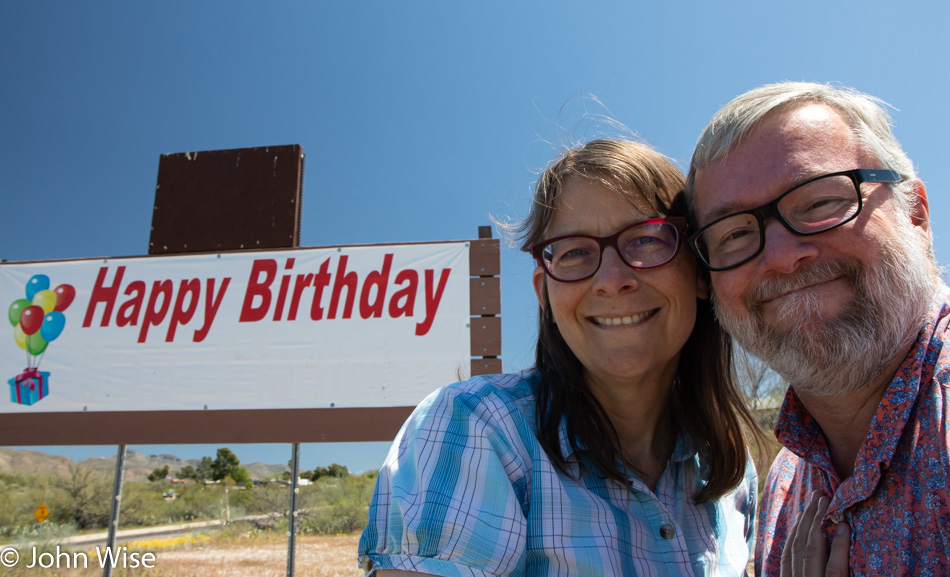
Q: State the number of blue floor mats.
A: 0